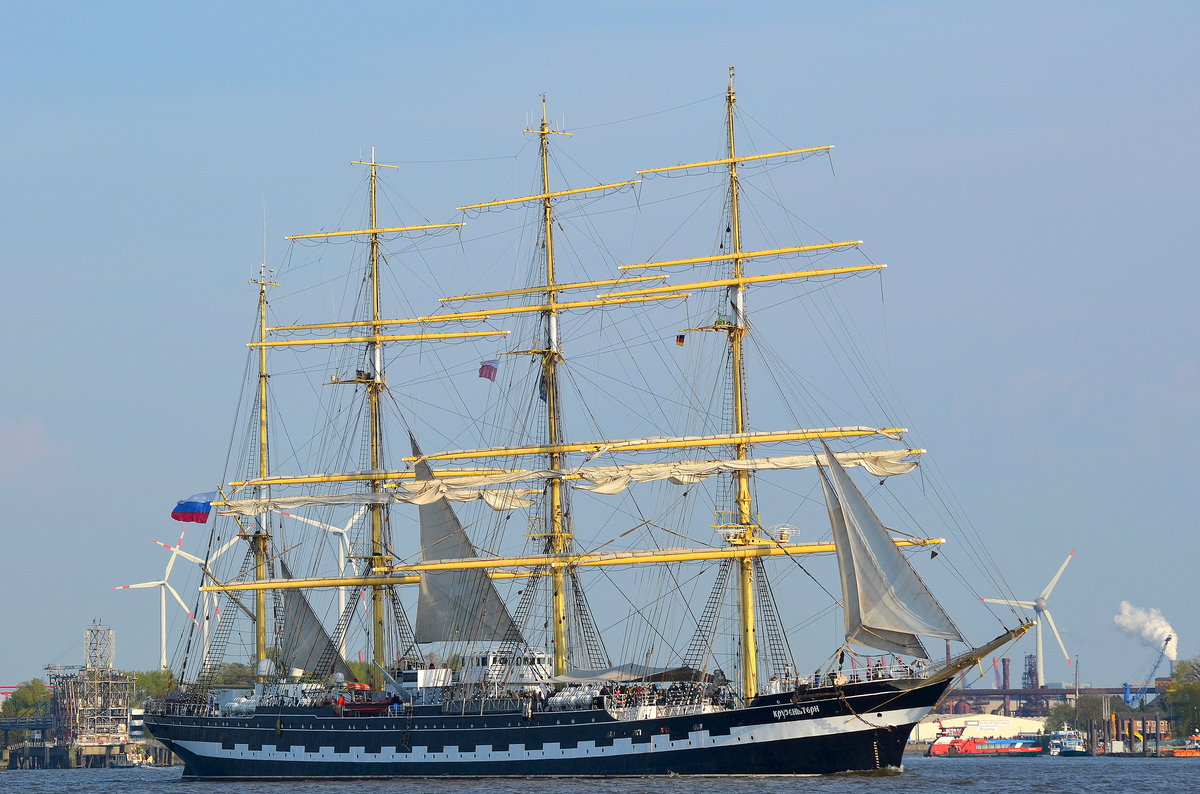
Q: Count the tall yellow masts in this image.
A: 4